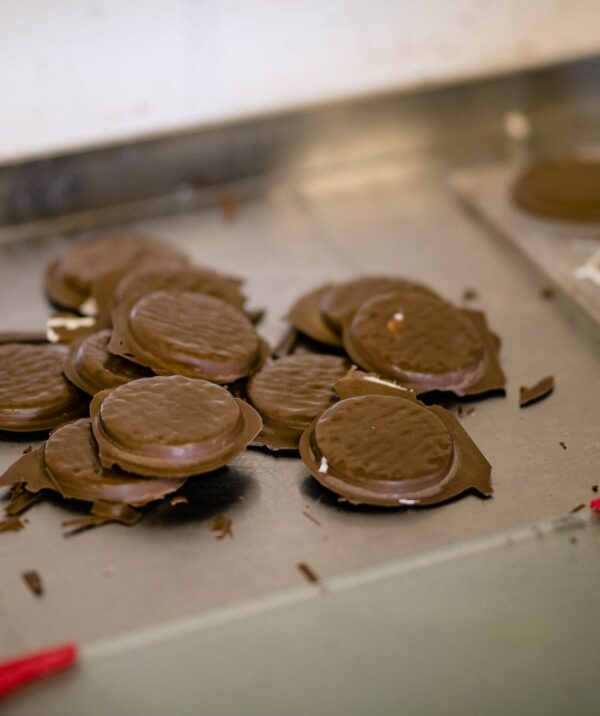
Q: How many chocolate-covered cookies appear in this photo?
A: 12